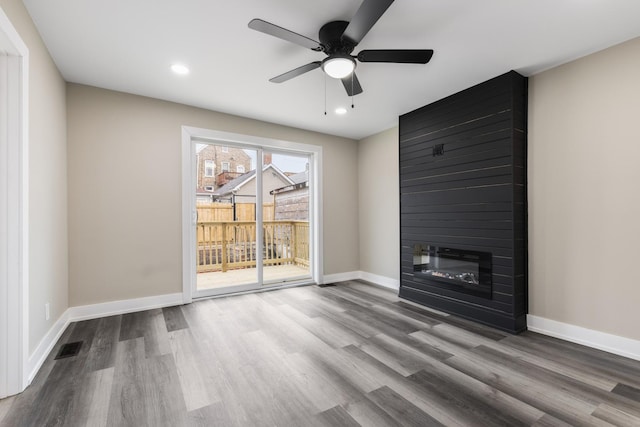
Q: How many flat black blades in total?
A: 5